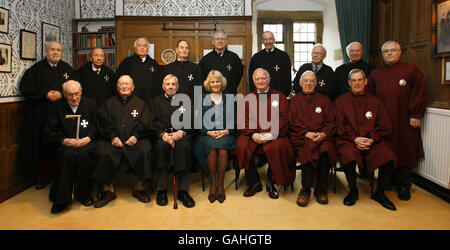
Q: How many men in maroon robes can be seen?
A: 4